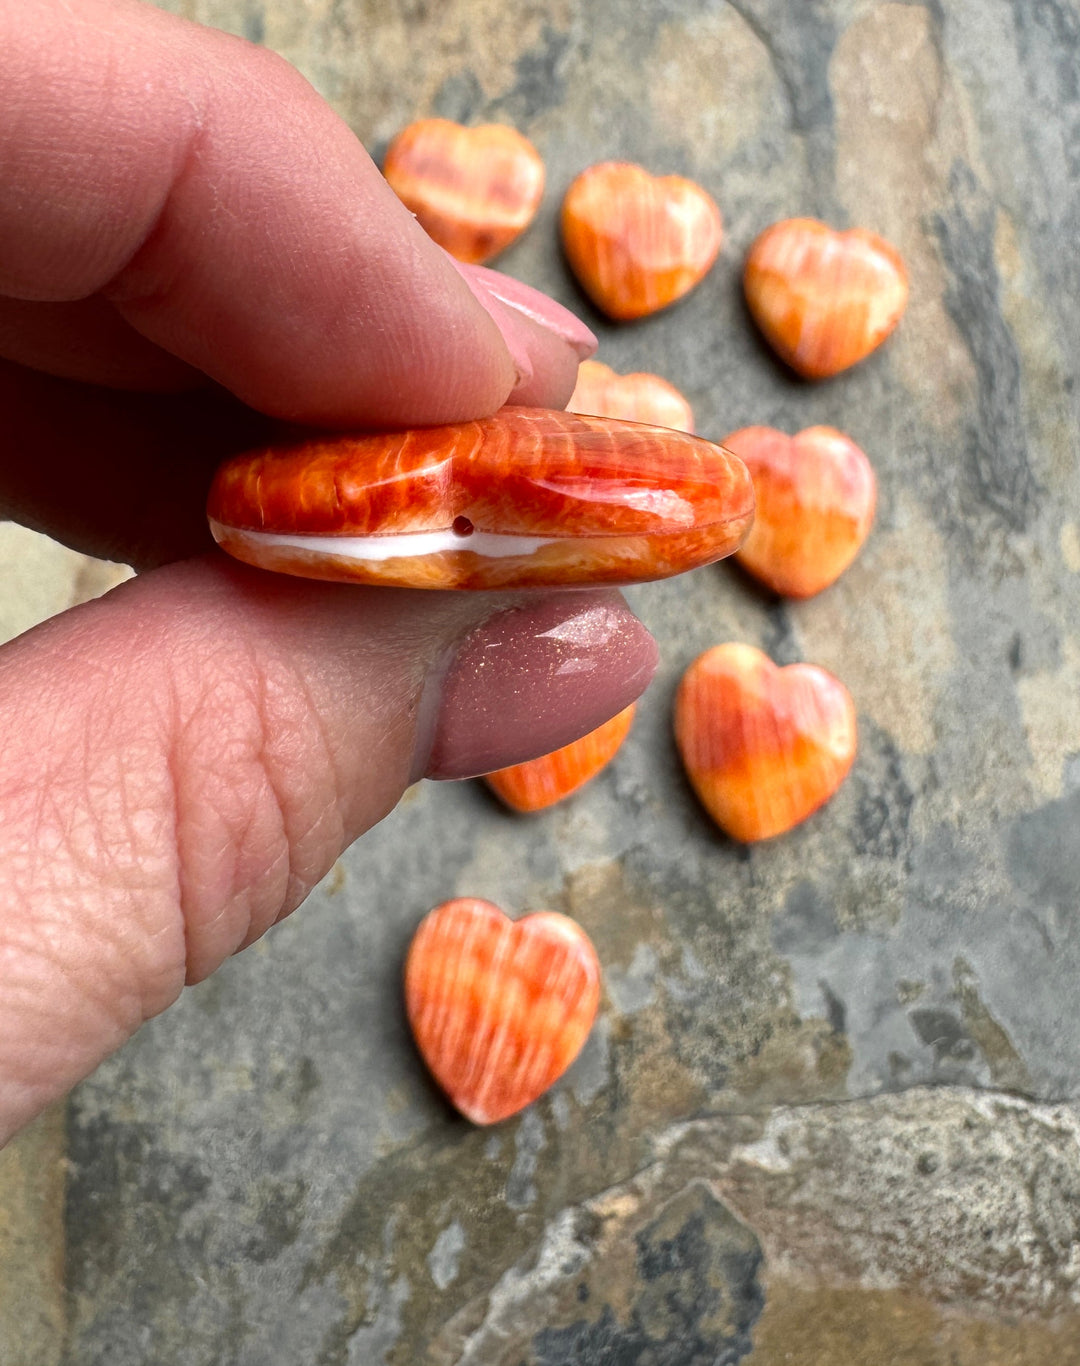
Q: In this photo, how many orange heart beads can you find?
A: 9